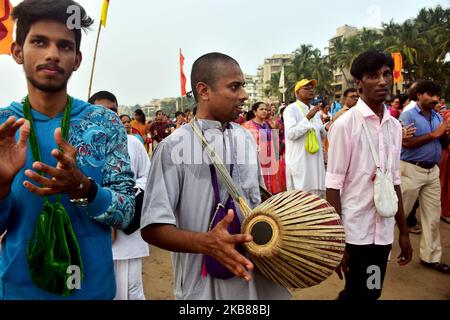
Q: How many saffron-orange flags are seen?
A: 3